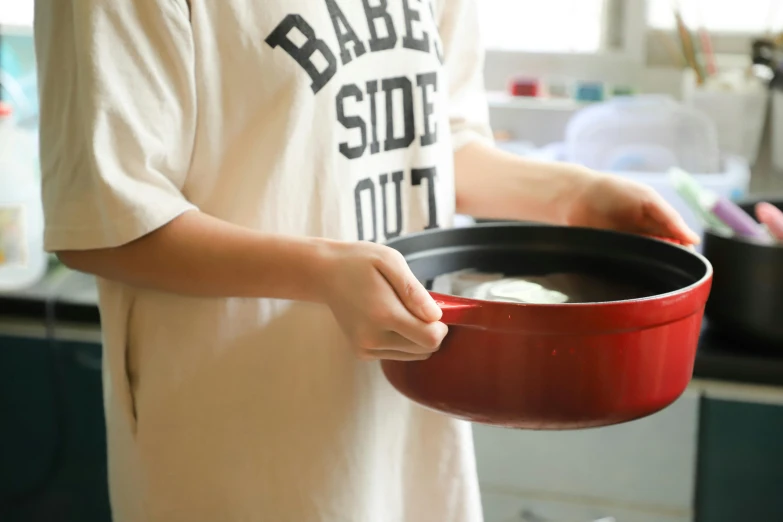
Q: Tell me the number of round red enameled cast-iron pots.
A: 1